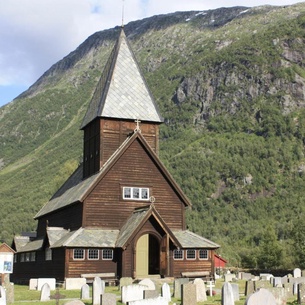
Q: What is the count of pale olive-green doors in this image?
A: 1